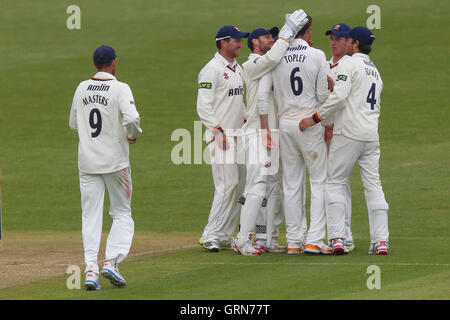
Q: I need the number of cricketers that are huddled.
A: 5